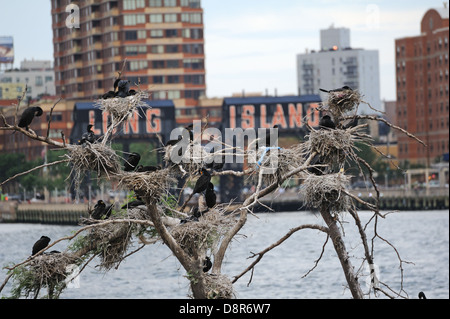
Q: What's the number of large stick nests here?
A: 12